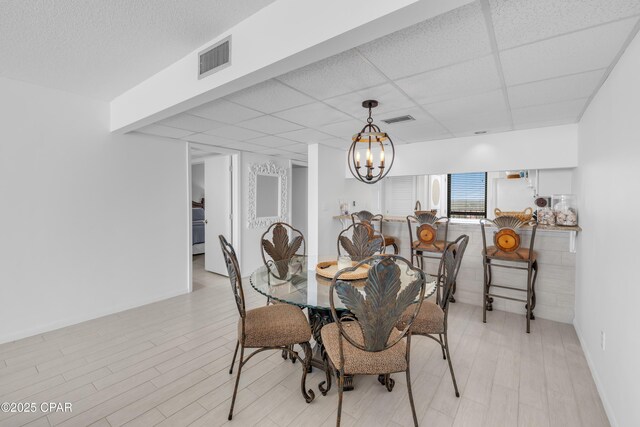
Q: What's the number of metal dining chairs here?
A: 5